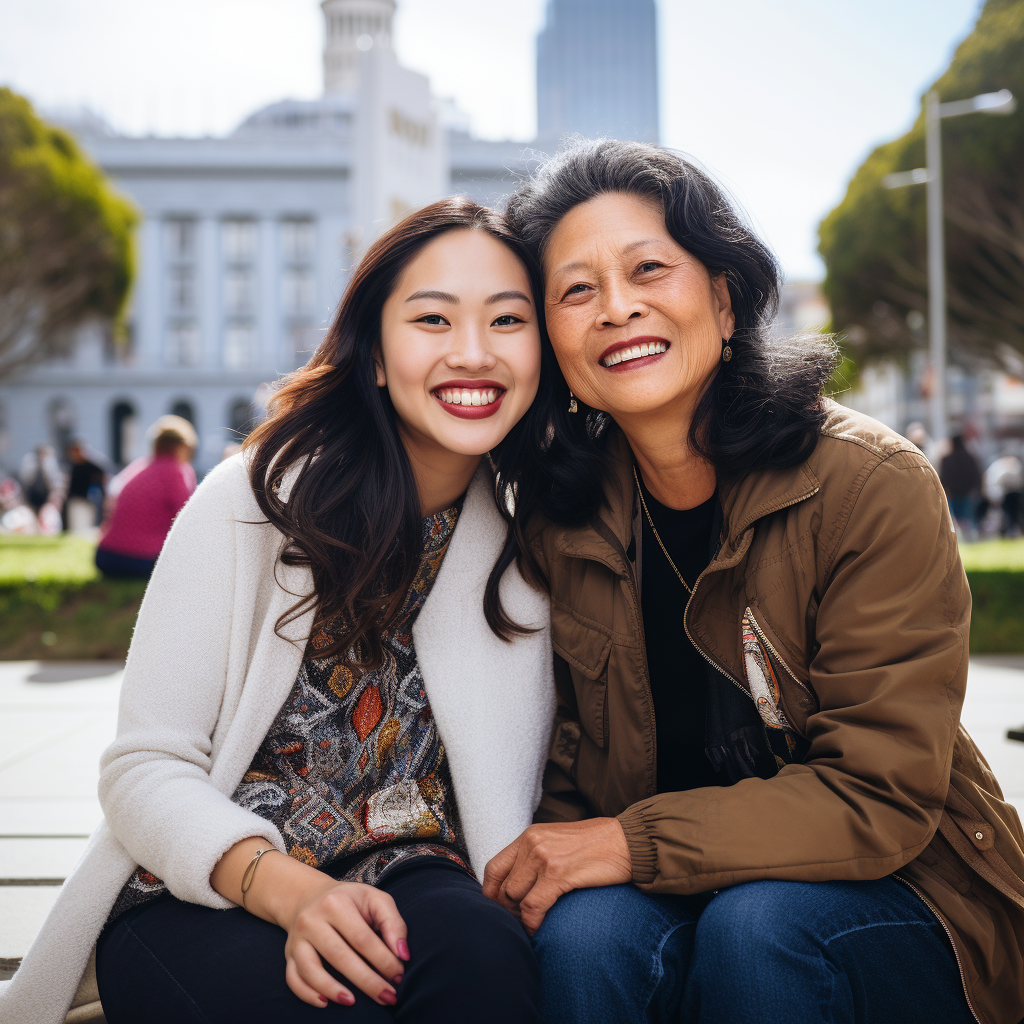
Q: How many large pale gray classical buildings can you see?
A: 1